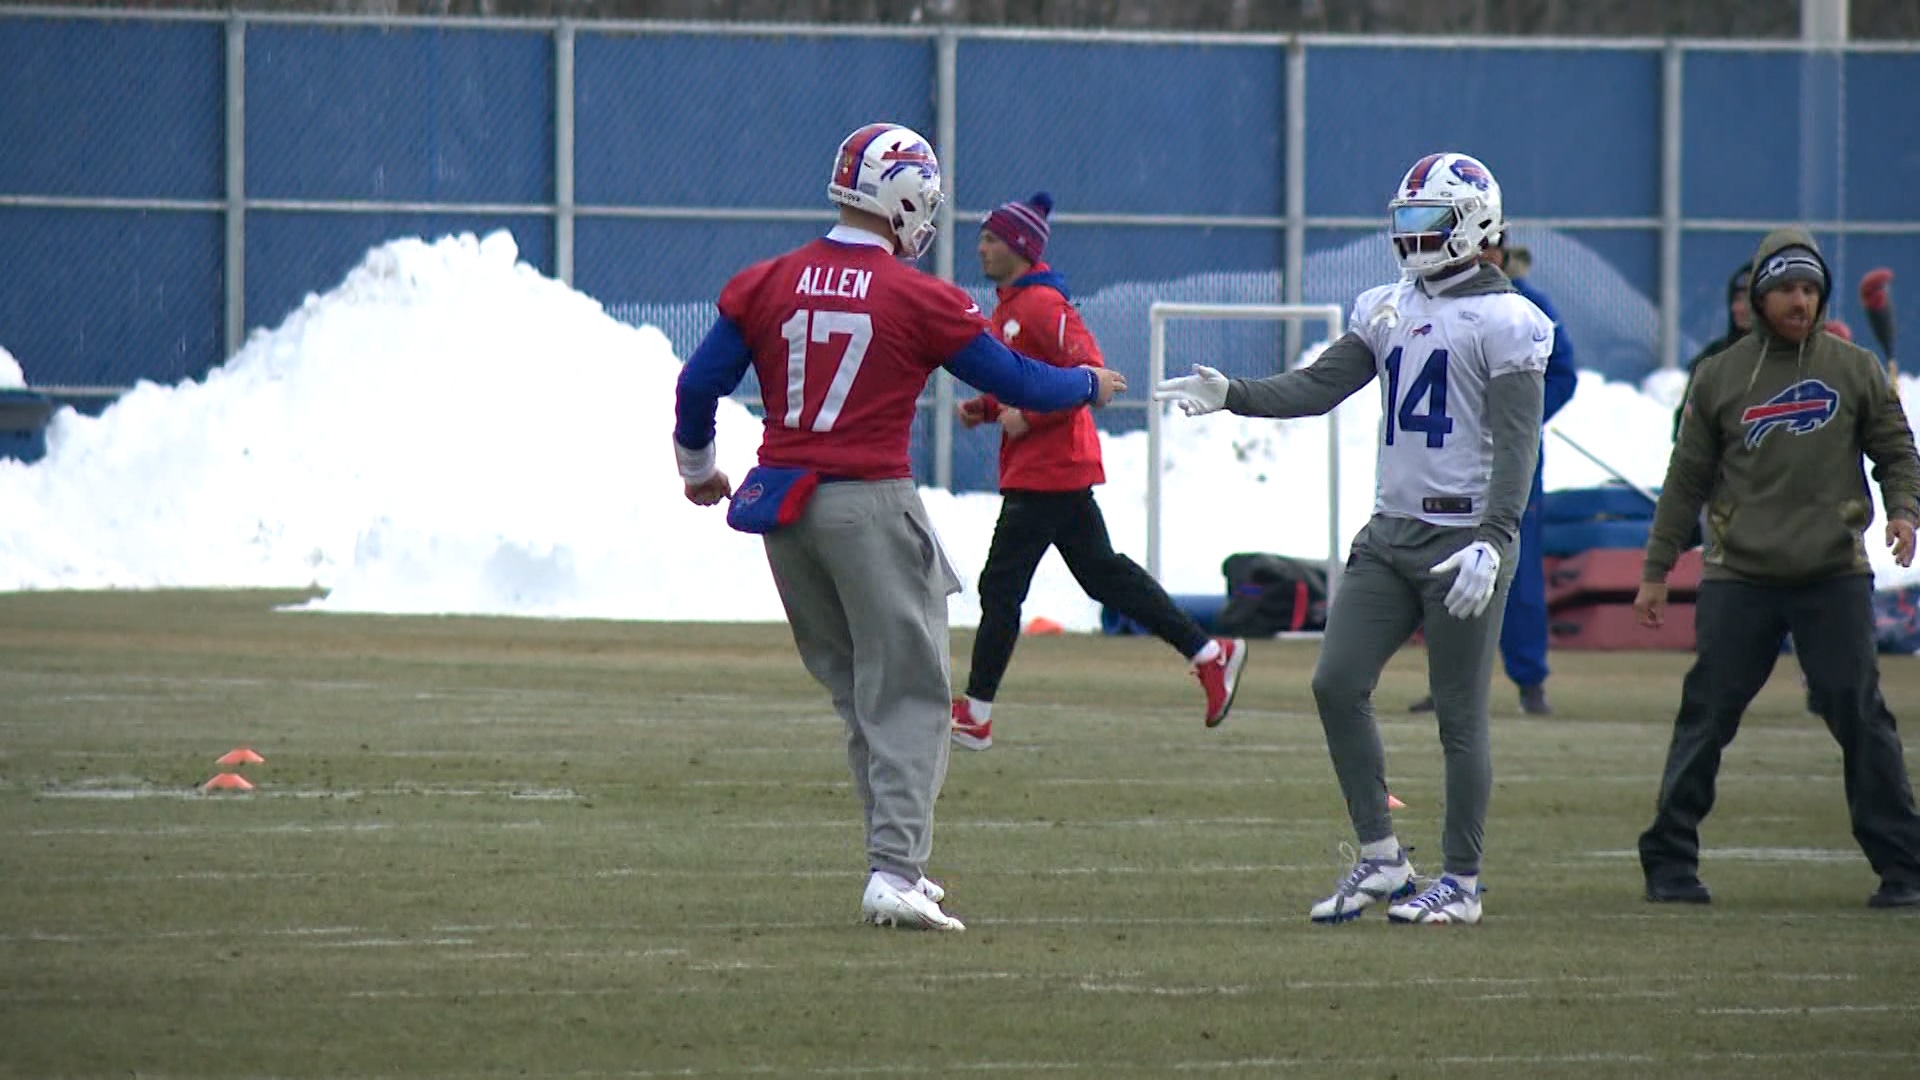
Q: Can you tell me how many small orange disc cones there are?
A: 4